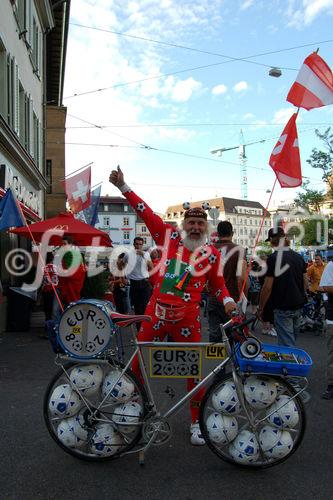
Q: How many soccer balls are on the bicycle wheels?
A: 12